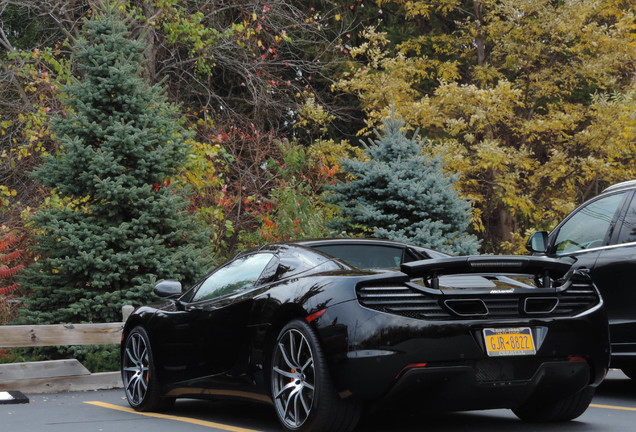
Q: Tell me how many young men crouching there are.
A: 0